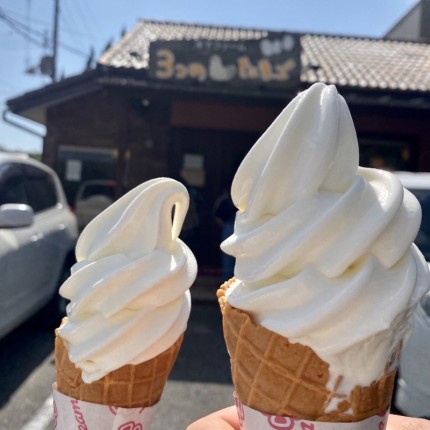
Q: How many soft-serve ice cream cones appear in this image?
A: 2